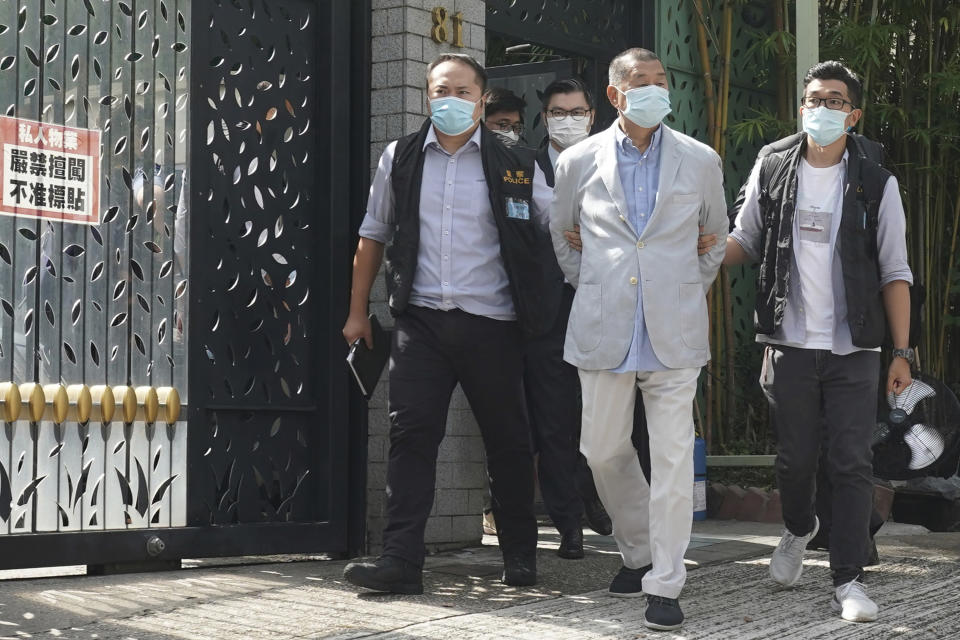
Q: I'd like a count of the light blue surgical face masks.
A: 3